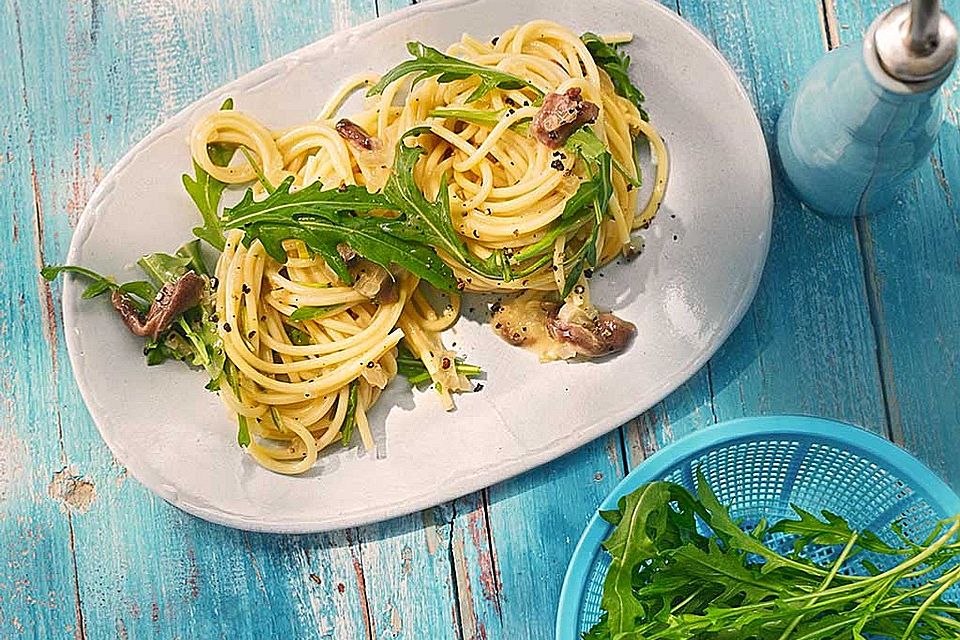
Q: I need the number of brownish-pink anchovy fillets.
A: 5